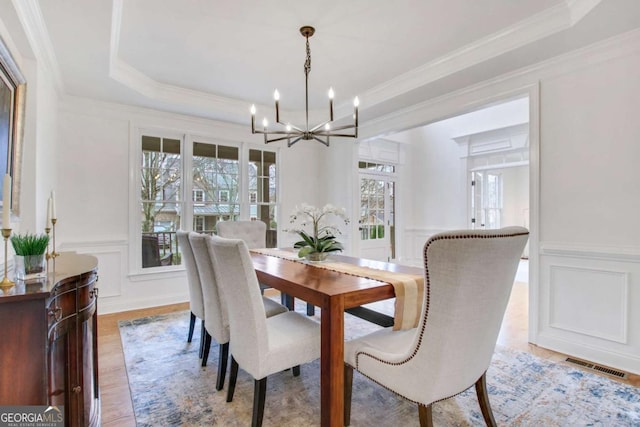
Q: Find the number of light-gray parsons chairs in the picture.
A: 3